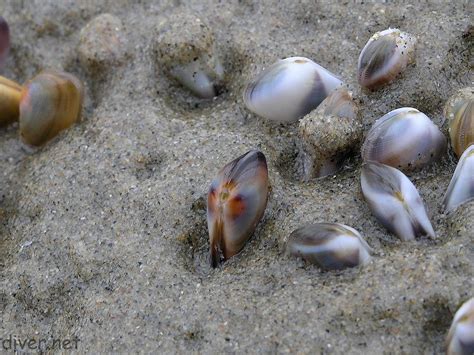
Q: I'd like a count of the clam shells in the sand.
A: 15